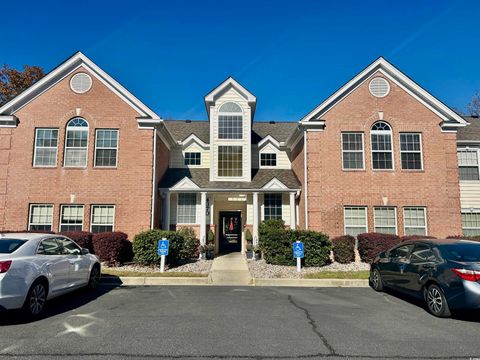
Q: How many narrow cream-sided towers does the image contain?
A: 1